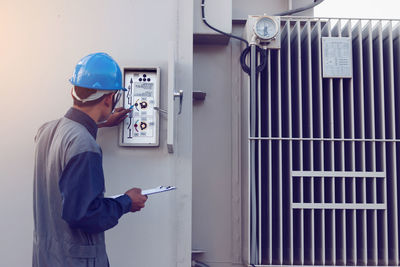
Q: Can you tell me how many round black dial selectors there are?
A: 2